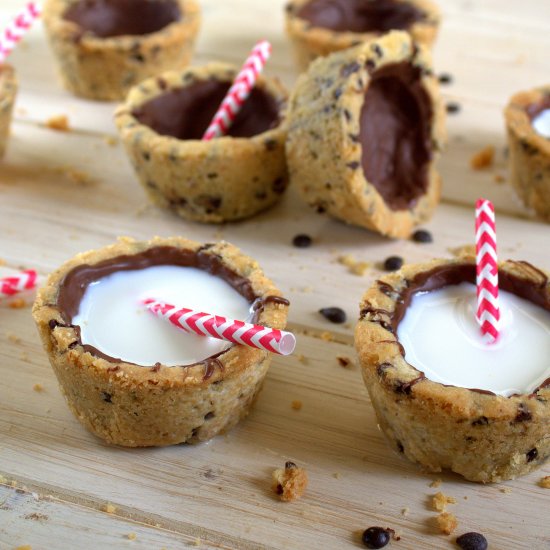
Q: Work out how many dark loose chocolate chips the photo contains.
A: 8